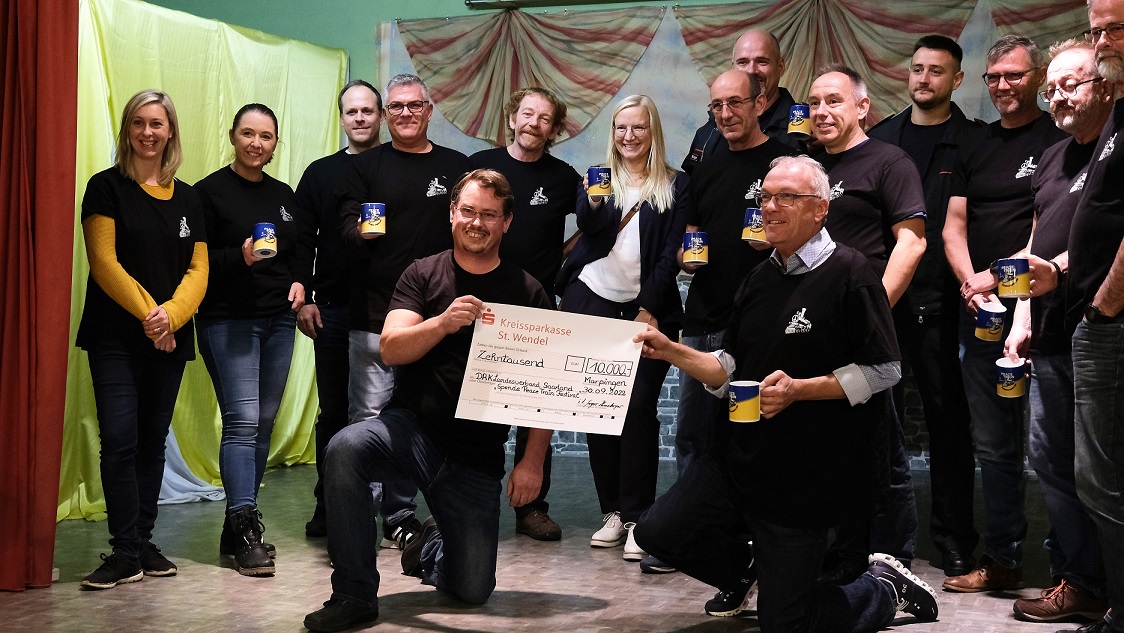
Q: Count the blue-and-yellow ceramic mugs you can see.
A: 10